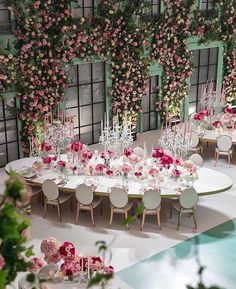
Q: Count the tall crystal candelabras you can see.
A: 4